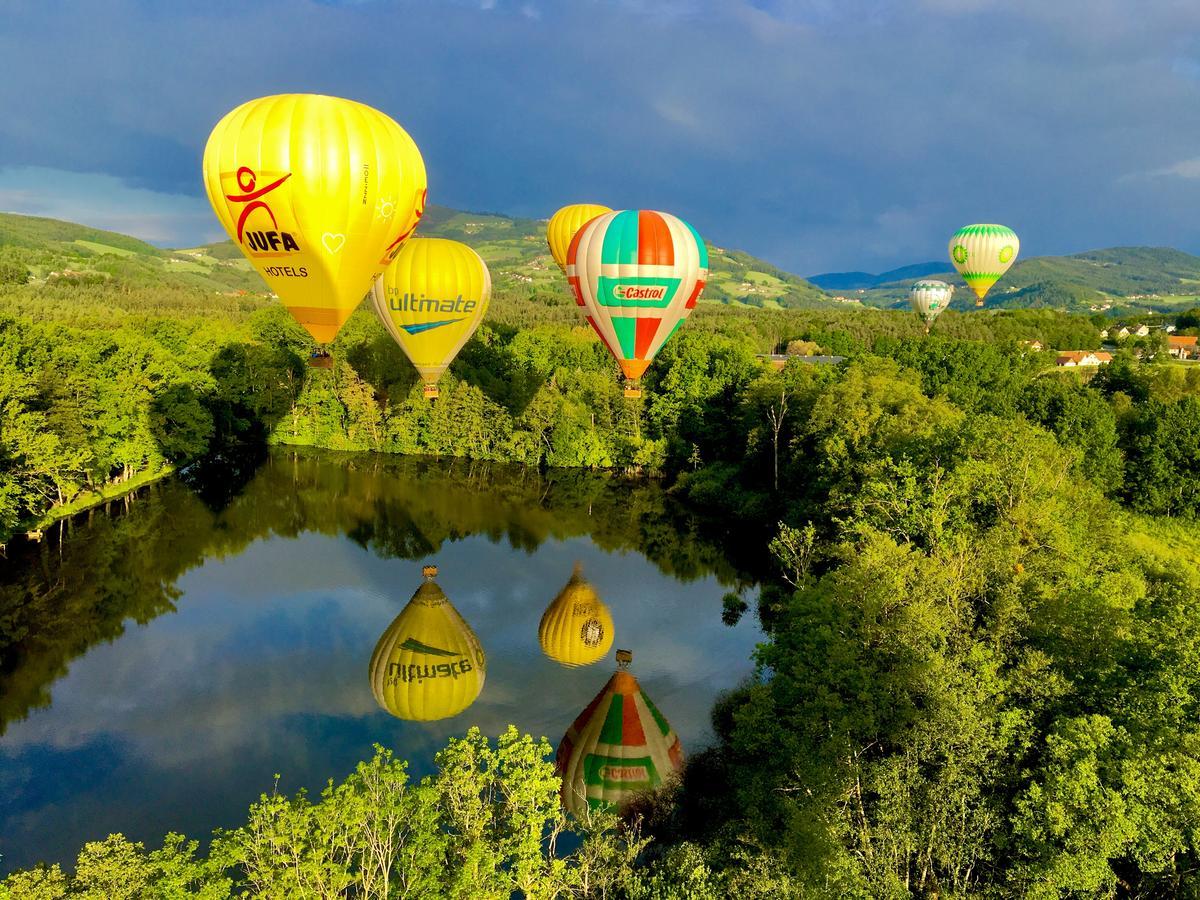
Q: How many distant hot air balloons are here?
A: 2